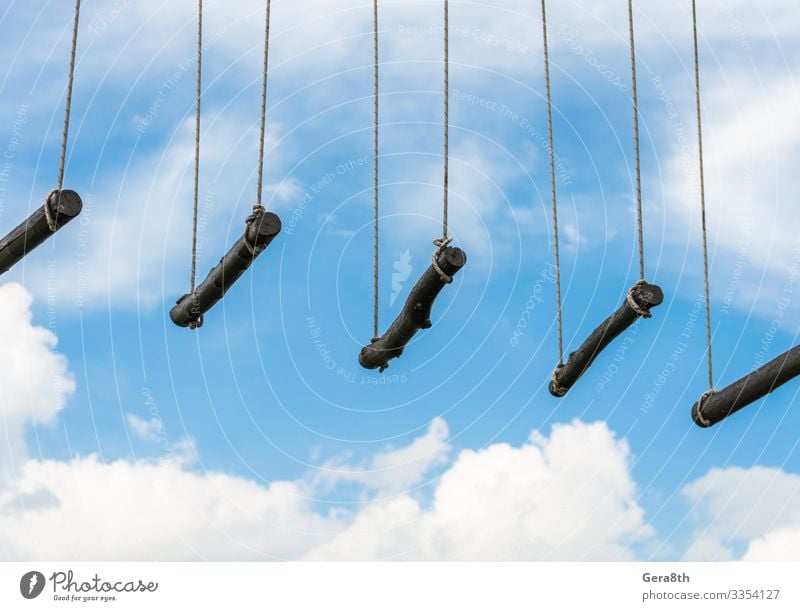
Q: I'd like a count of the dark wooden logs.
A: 5